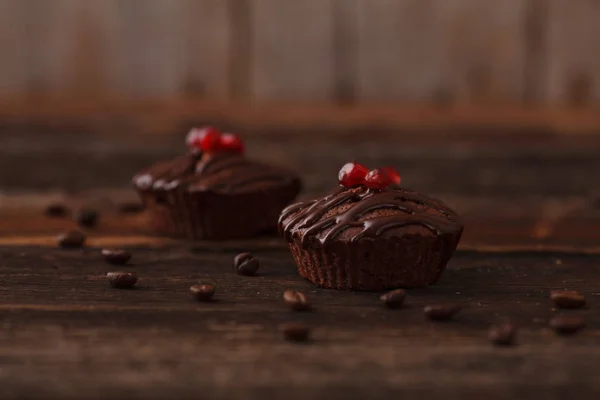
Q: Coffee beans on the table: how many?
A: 15